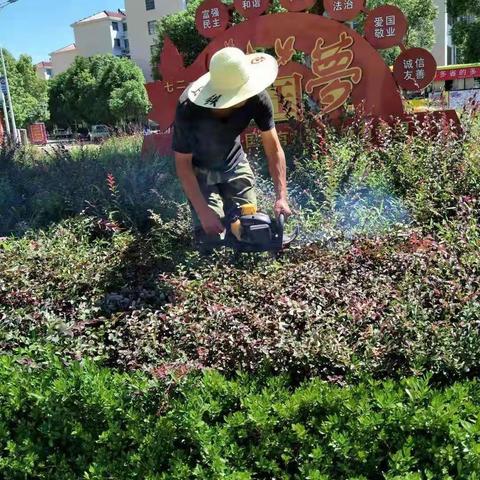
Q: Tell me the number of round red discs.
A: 6